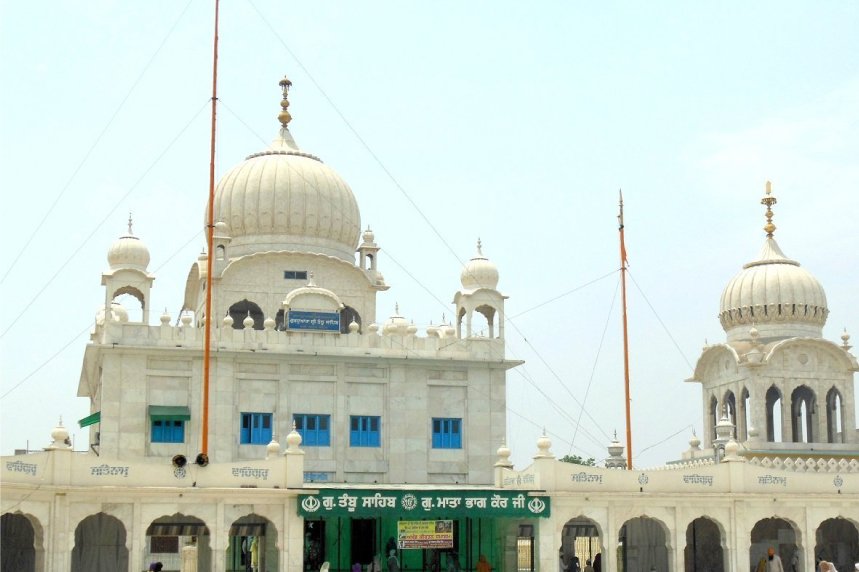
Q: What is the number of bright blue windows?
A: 5